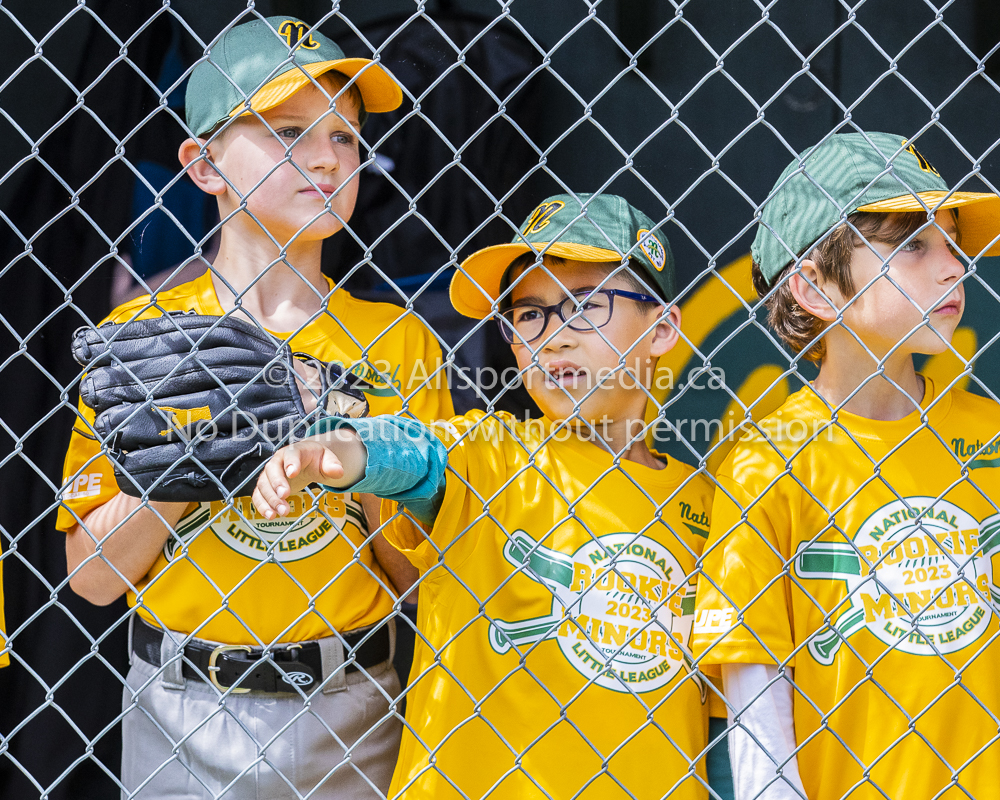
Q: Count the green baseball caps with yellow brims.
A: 3